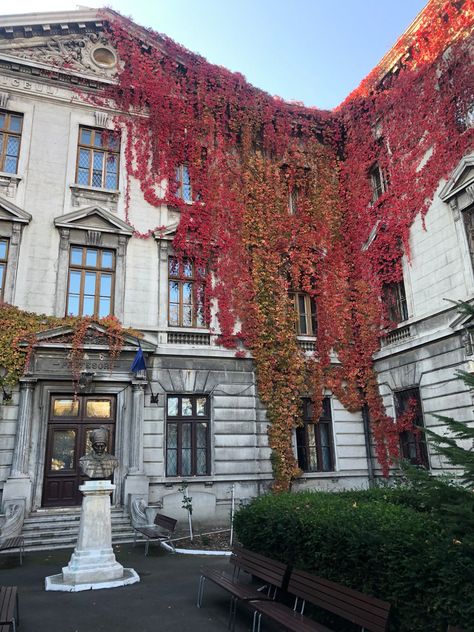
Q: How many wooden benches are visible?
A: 5